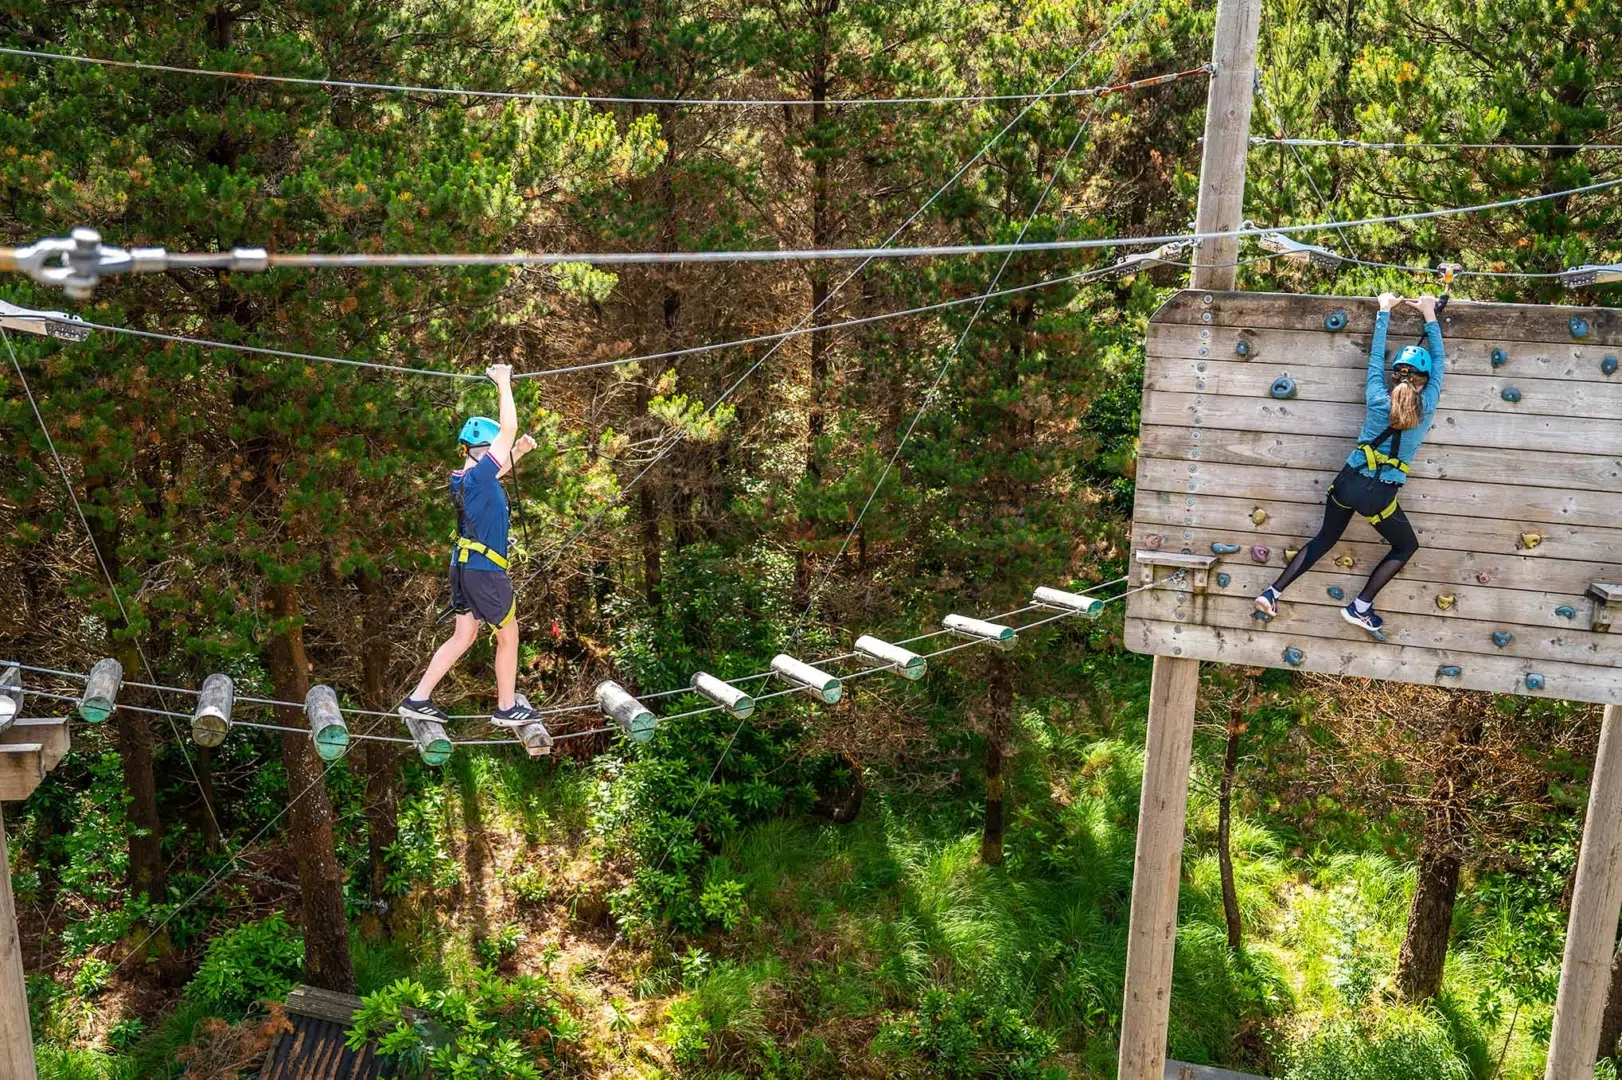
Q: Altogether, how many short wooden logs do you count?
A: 11